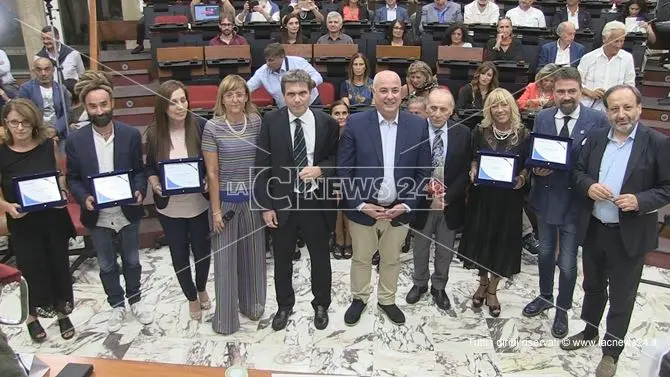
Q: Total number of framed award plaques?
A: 5